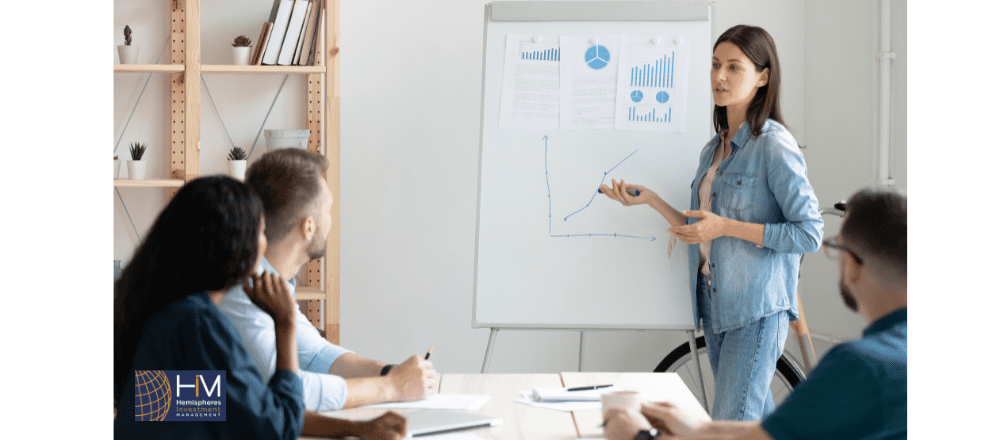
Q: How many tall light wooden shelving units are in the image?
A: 1